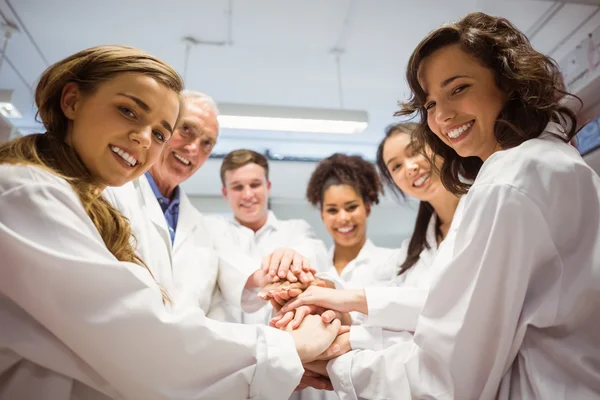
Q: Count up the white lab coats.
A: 6